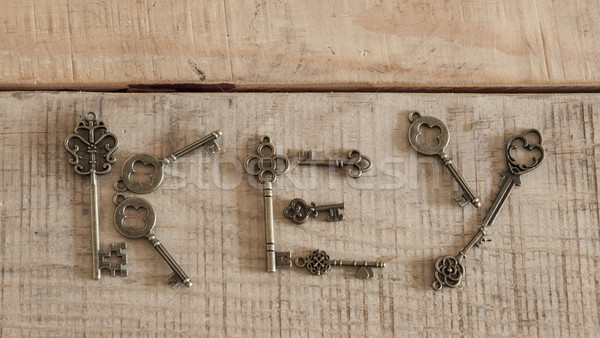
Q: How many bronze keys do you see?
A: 10